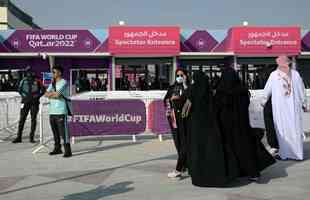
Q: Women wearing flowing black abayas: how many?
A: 2